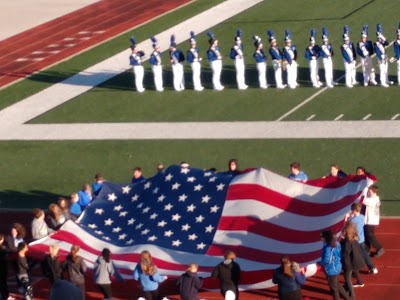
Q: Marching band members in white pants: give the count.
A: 15